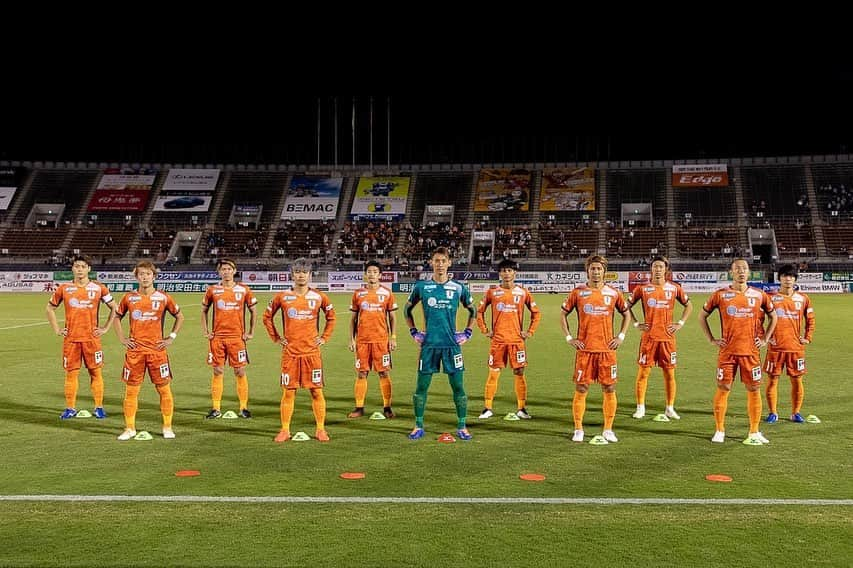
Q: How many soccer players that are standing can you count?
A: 11